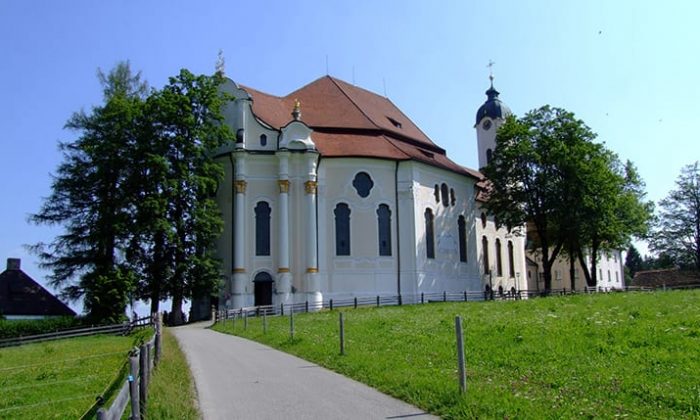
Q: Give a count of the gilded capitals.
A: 3